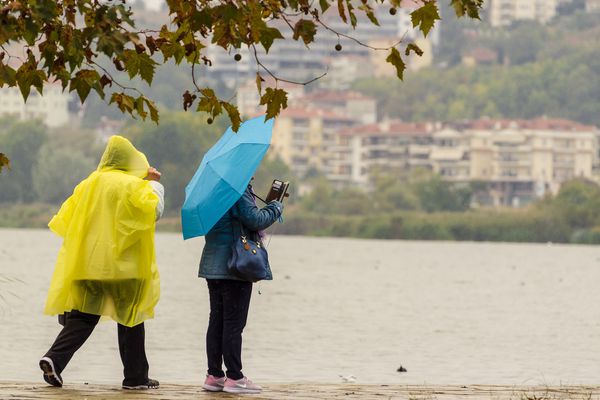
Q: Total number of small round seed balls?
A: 4